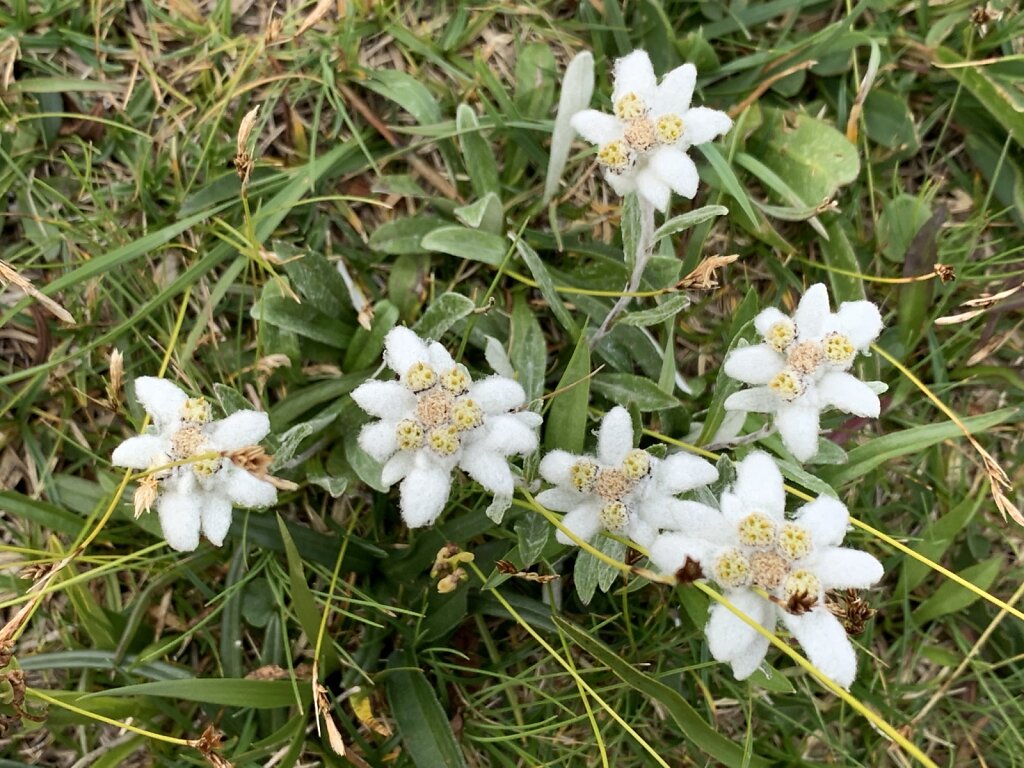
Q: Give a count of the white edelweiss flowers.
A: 6